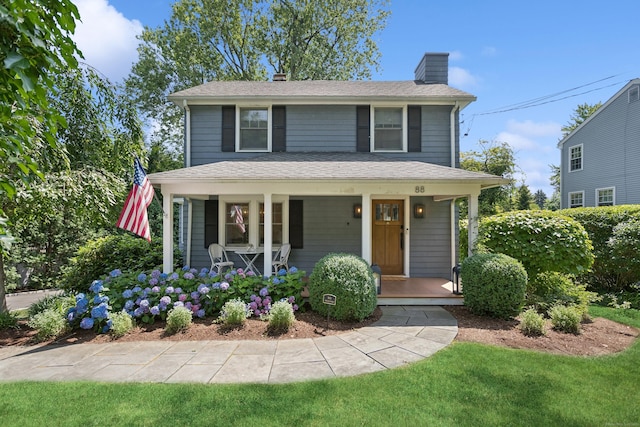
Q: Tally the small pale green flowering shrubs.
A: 7